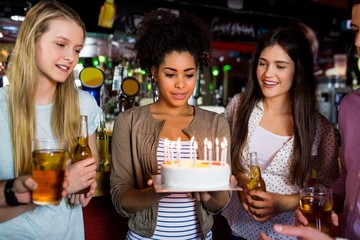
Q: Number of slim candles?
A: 11